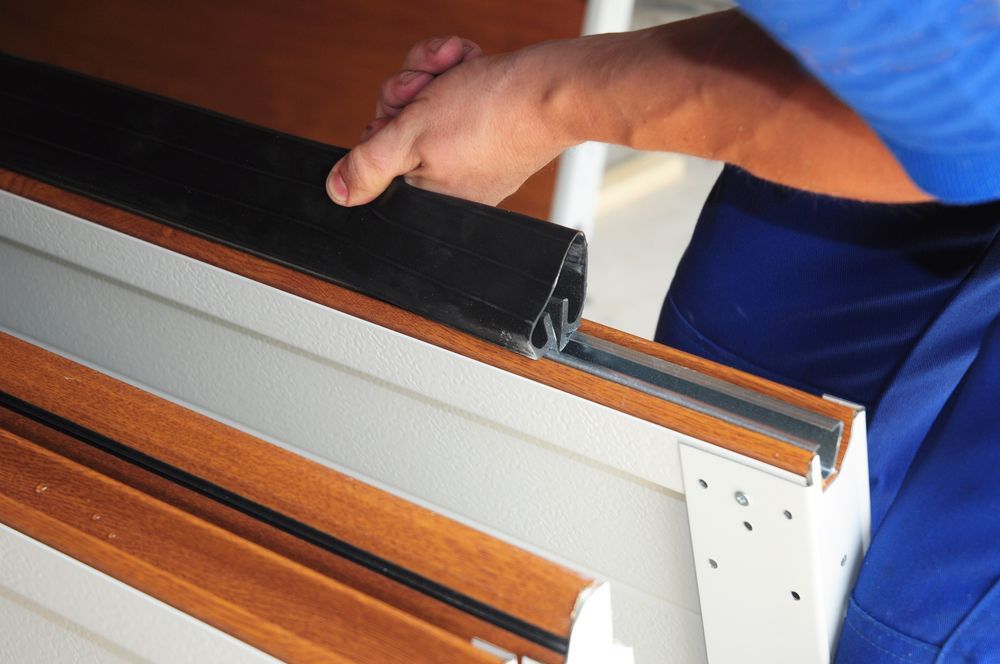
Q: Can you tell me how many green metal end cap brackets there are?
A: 0